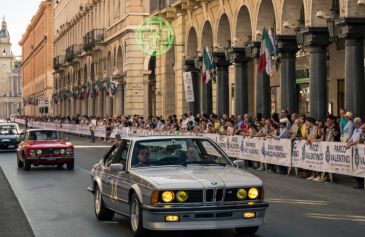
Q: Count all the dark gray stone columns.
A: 8